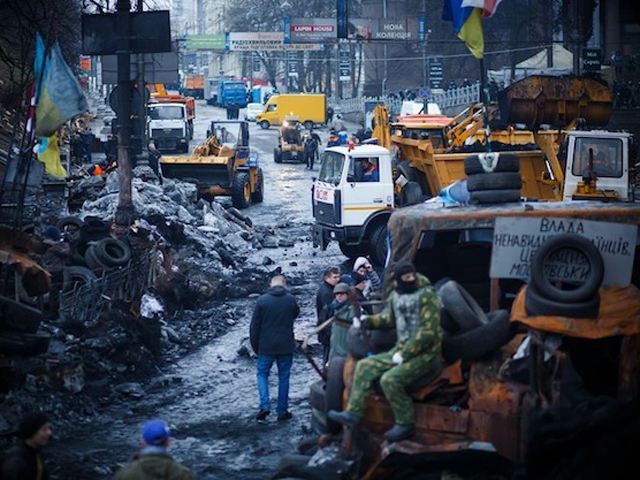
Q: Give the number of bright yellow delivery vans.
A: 1